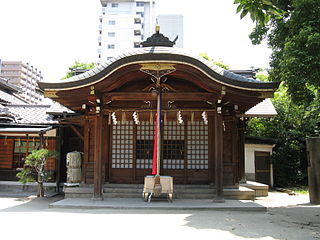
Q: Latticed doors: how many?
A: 4